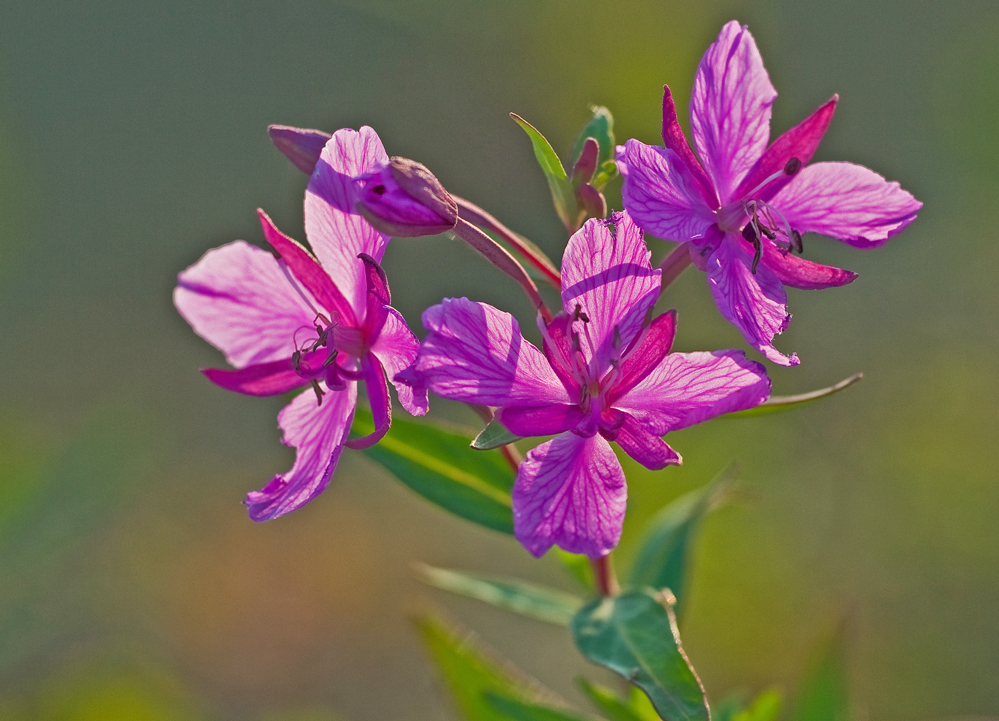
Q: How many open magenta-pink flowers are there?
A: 3